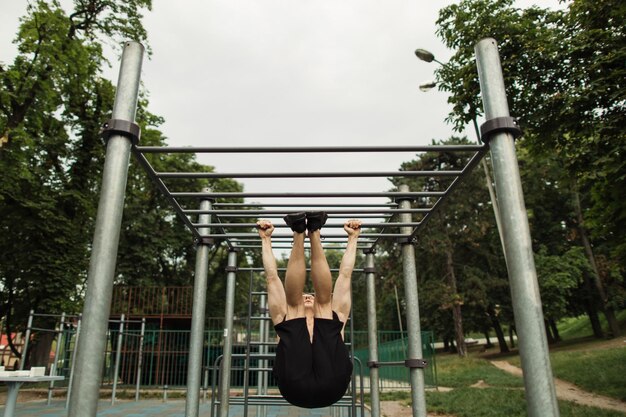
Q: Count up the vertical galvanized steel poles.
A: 6